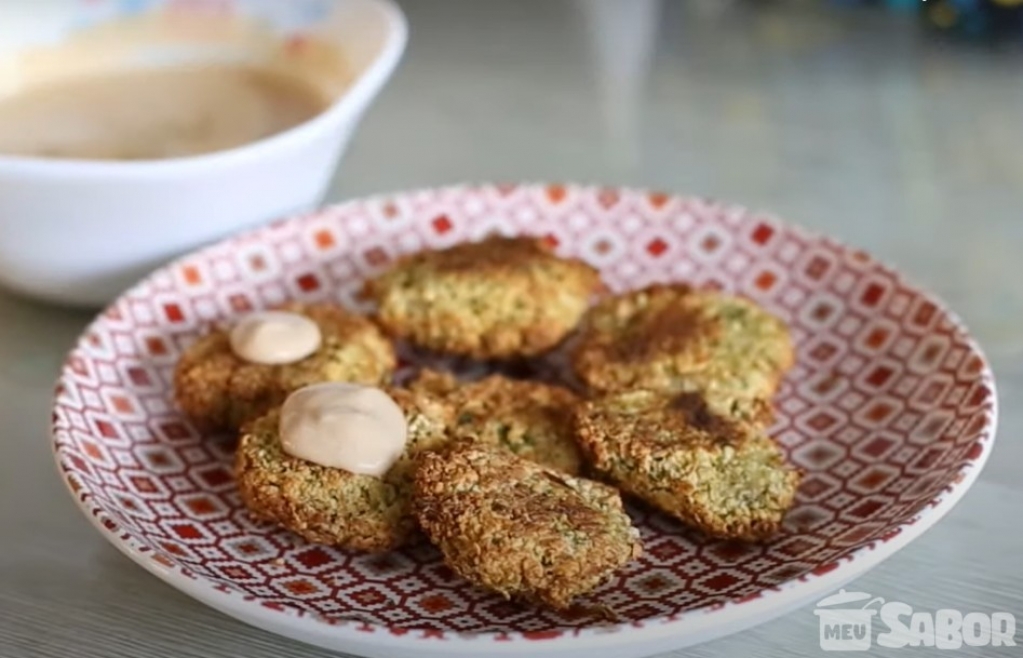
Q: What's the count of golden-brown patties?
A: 7